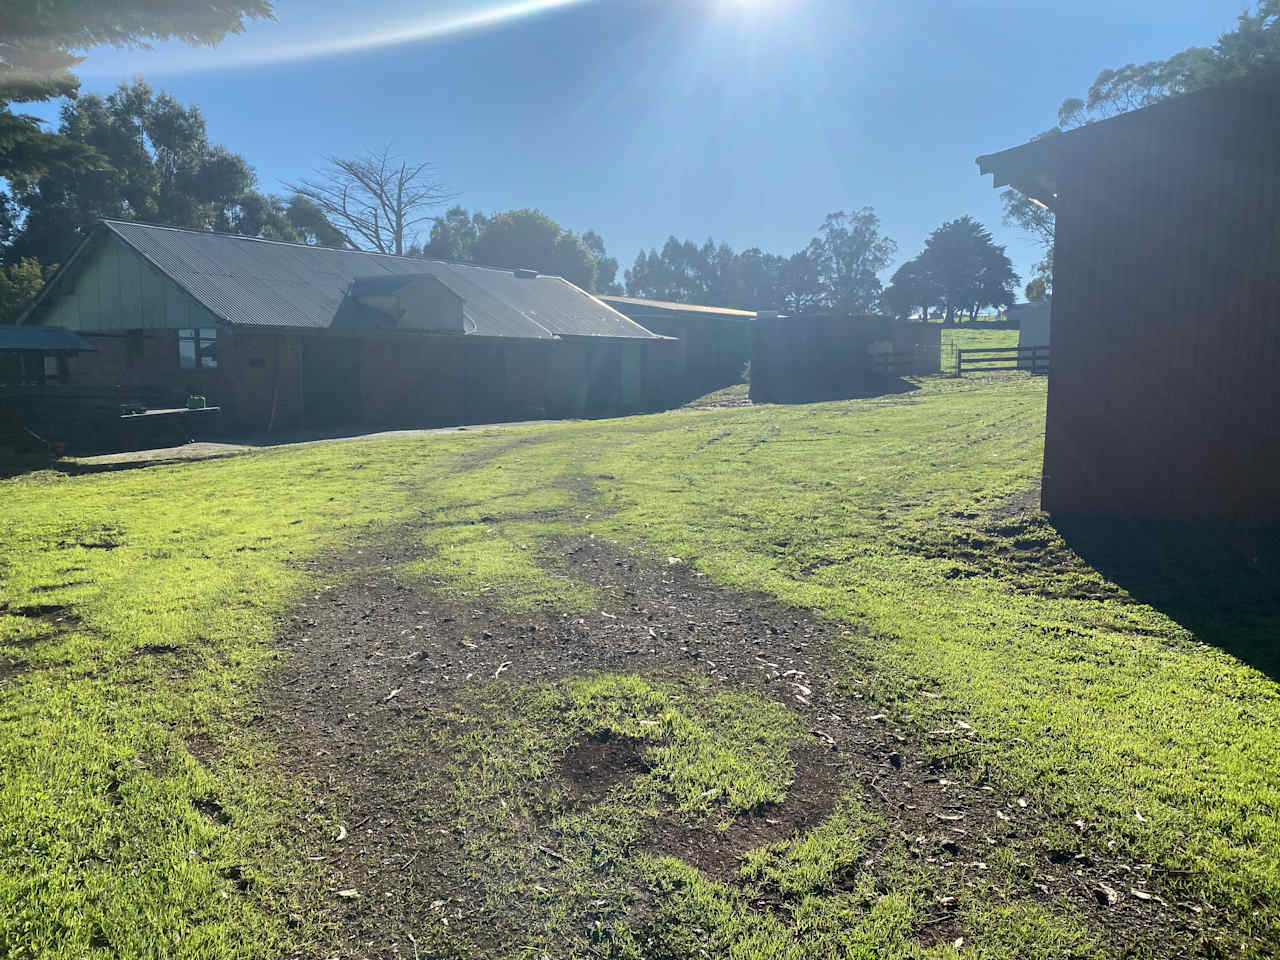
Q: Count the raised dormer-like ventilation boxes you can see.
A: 1